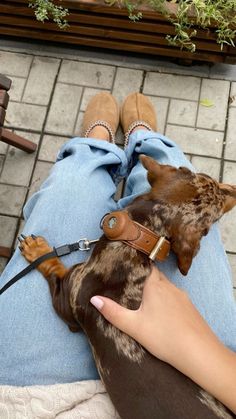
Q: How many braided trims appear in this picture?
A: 2